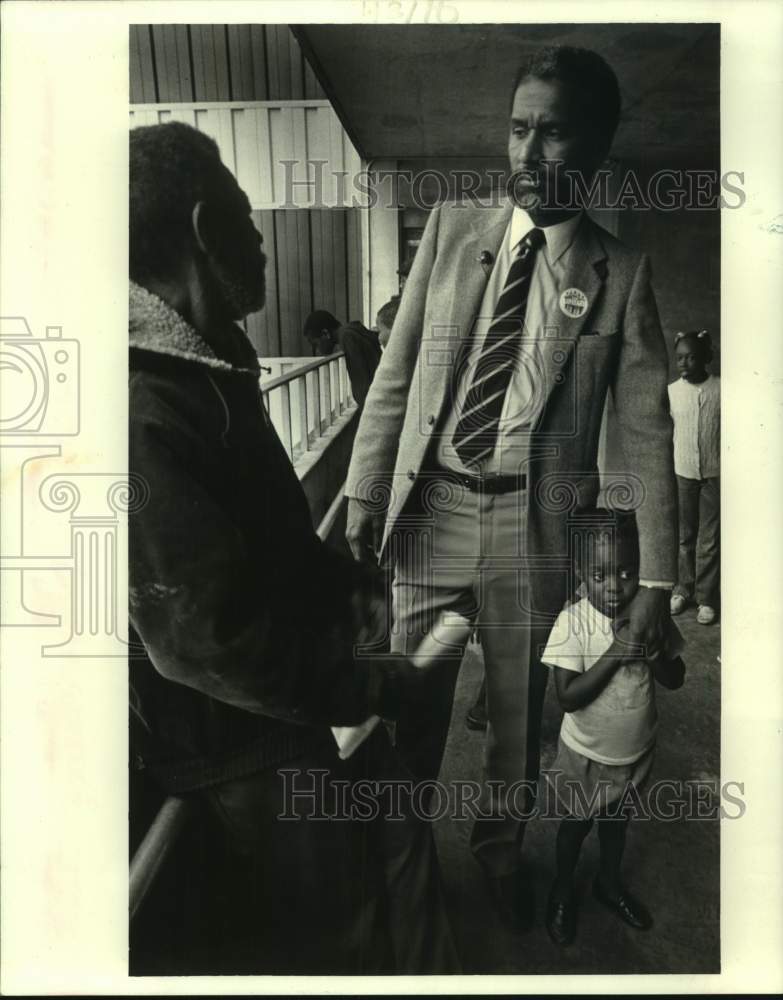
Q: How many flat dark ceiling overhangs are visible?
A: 1